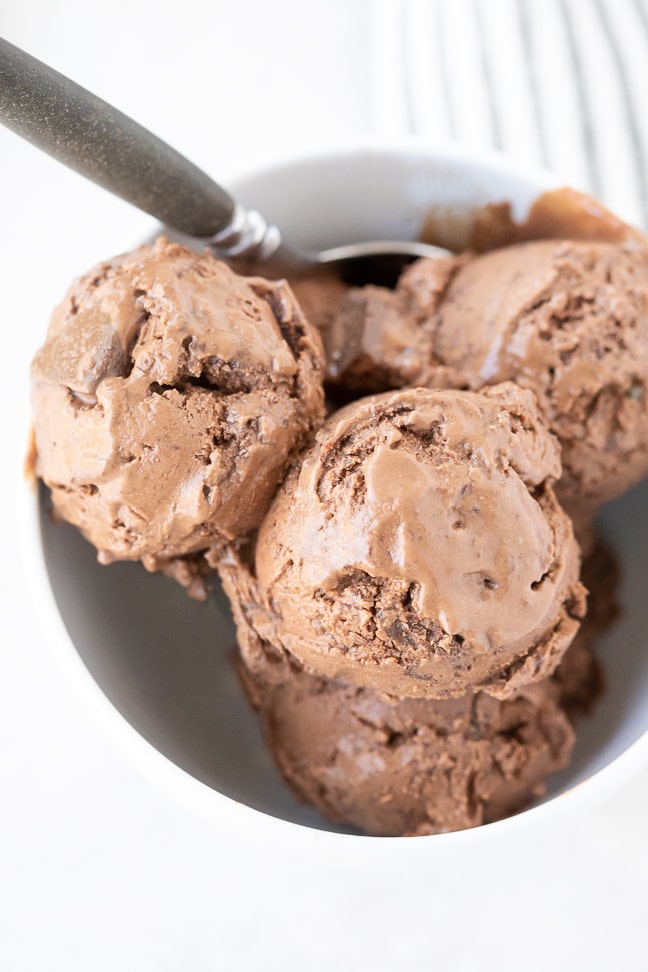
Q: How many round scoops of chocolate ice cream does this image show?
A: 4